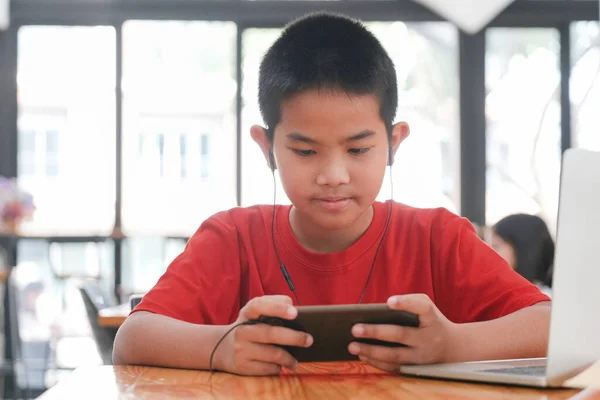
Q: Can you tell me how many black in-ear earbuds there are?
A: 2